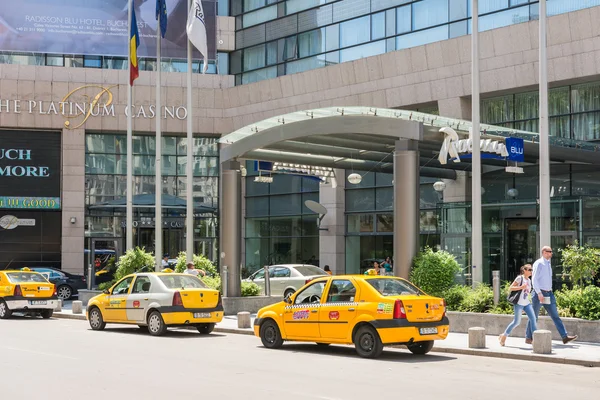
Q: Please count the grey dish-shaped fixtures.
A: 1